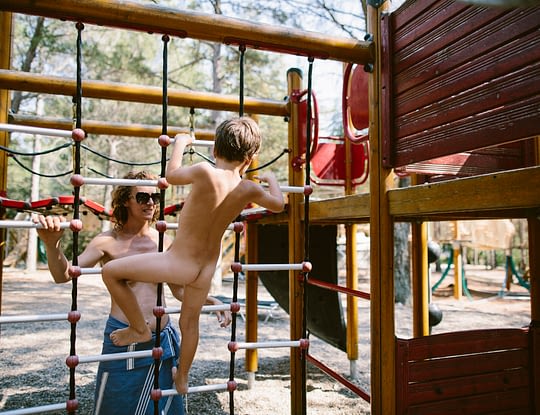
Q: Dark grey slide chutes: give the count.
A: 1